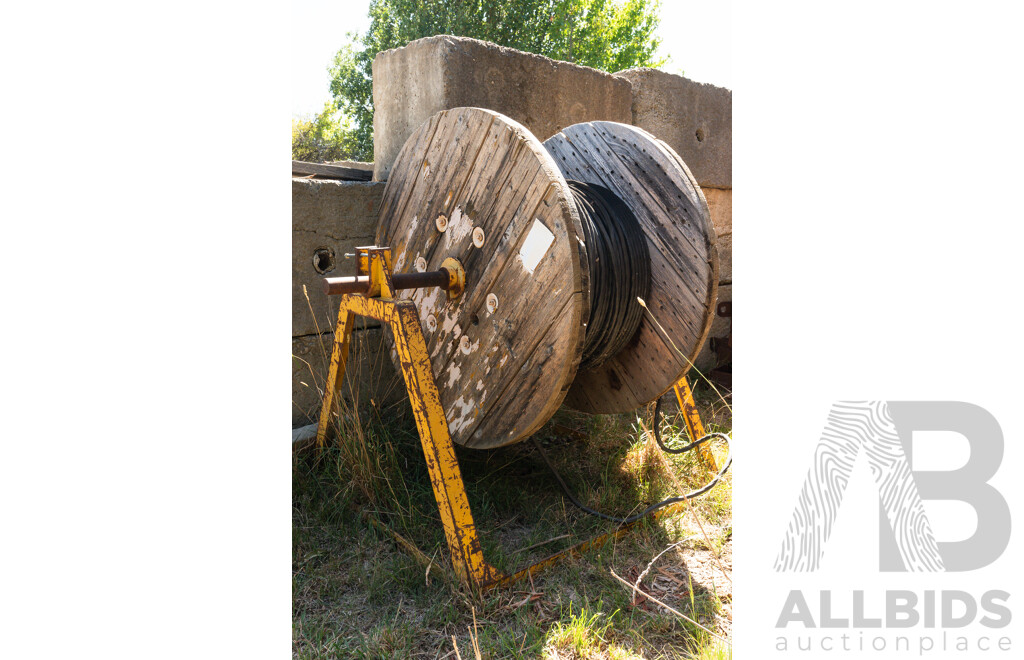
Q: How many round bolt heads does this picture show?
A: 6